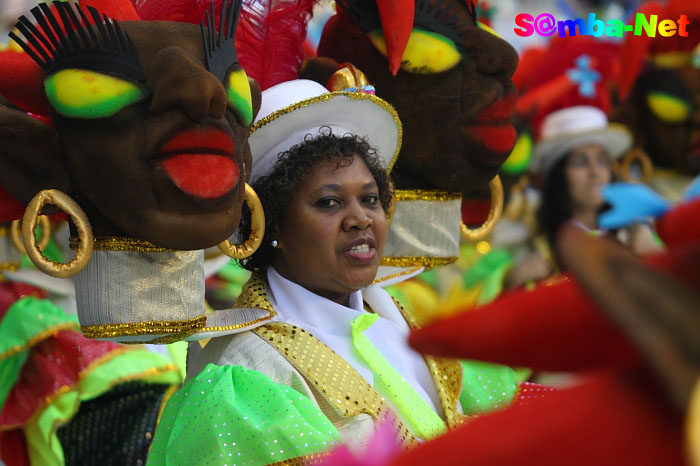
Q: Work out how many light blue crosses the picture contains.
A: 1